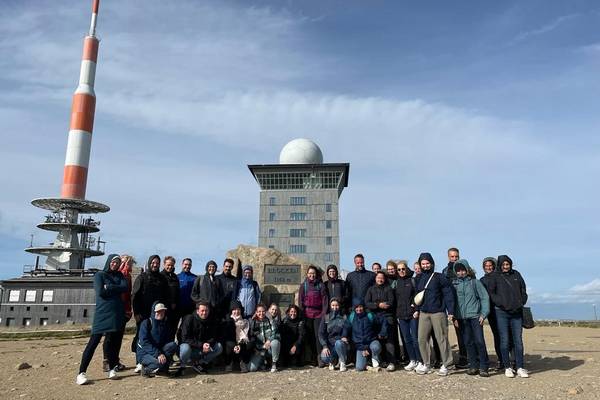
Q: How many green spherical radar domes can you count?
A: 0